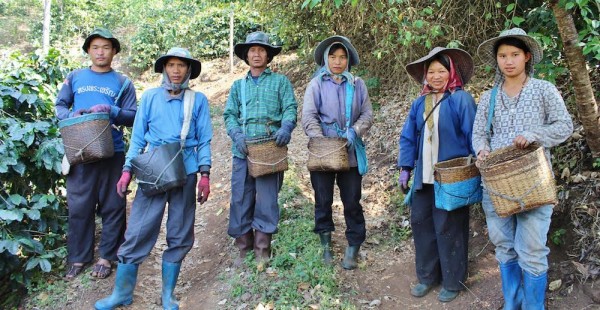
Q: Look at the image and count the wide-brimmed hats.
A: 6